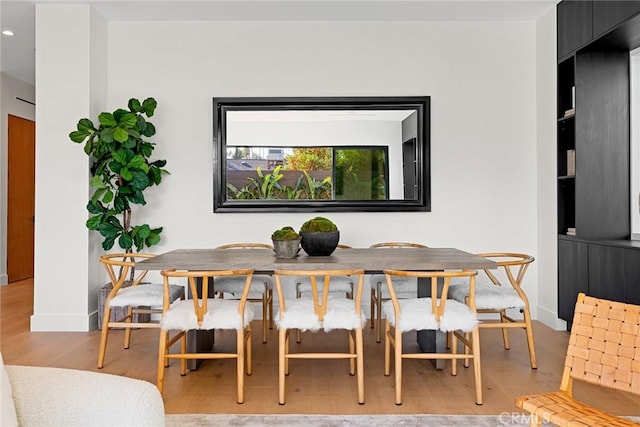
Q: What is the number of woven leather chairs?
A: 1